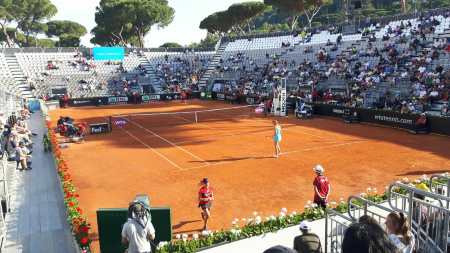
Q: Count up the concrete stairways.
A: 3